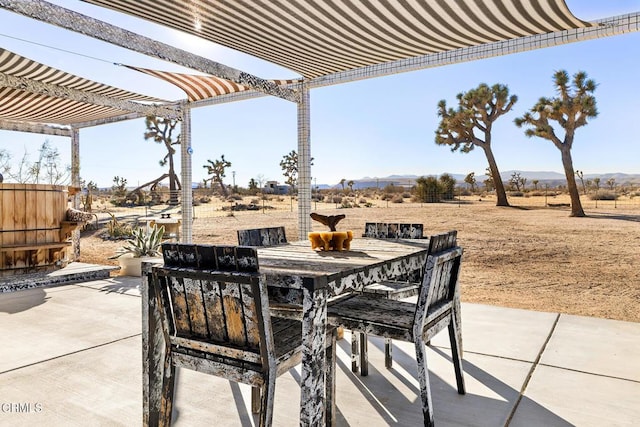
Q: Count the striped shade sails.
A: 3